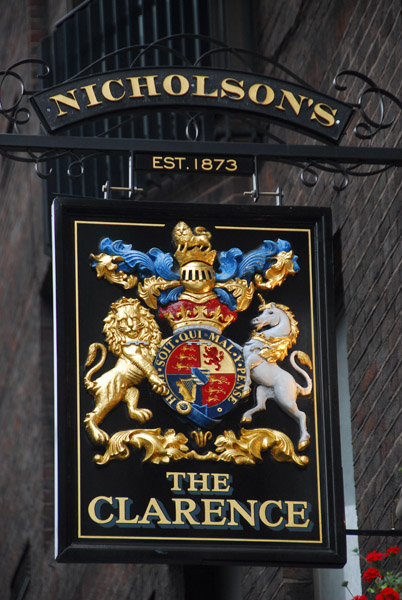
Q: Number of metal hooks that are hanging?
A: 4